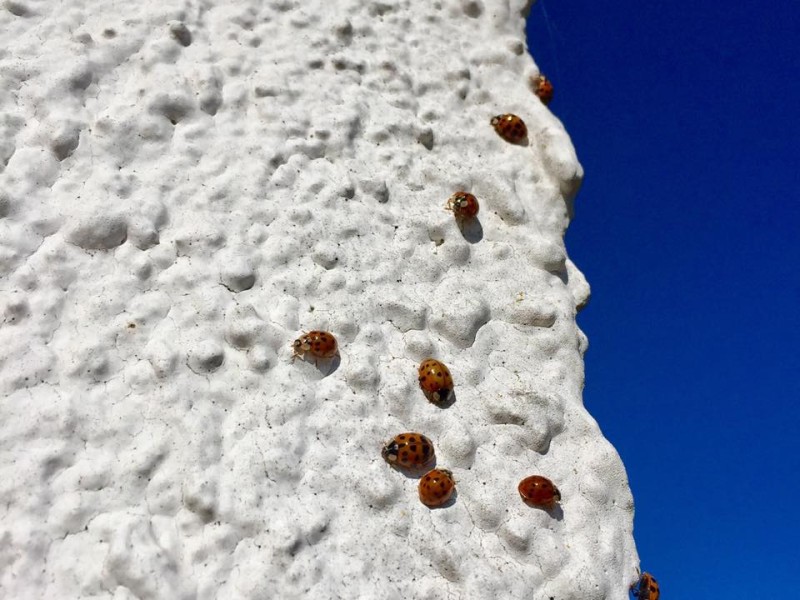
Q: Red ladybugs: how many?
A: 9